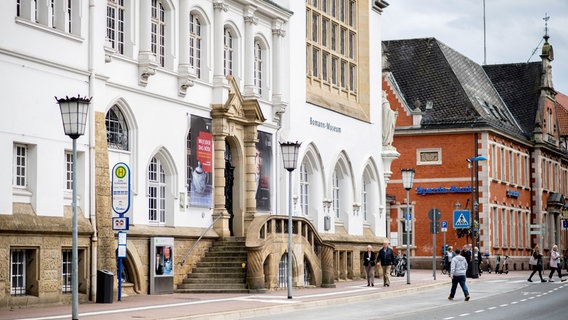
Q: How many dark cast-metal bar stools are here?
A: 0